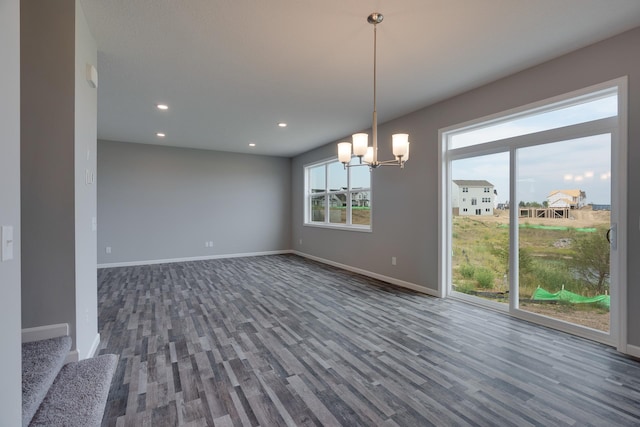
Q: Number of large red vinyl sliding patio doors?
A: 0